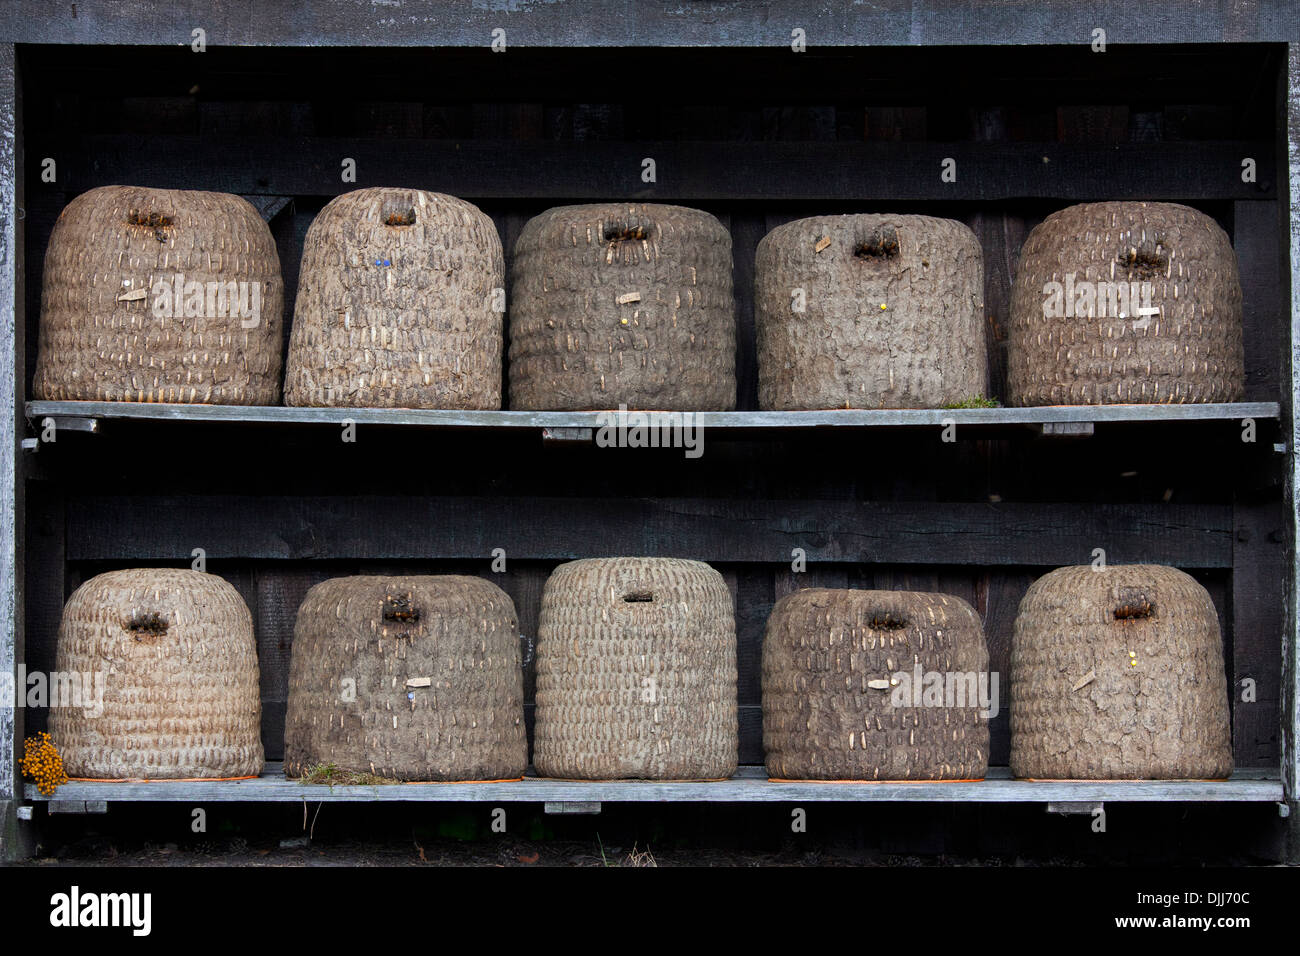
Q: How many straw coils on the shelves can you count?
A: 10